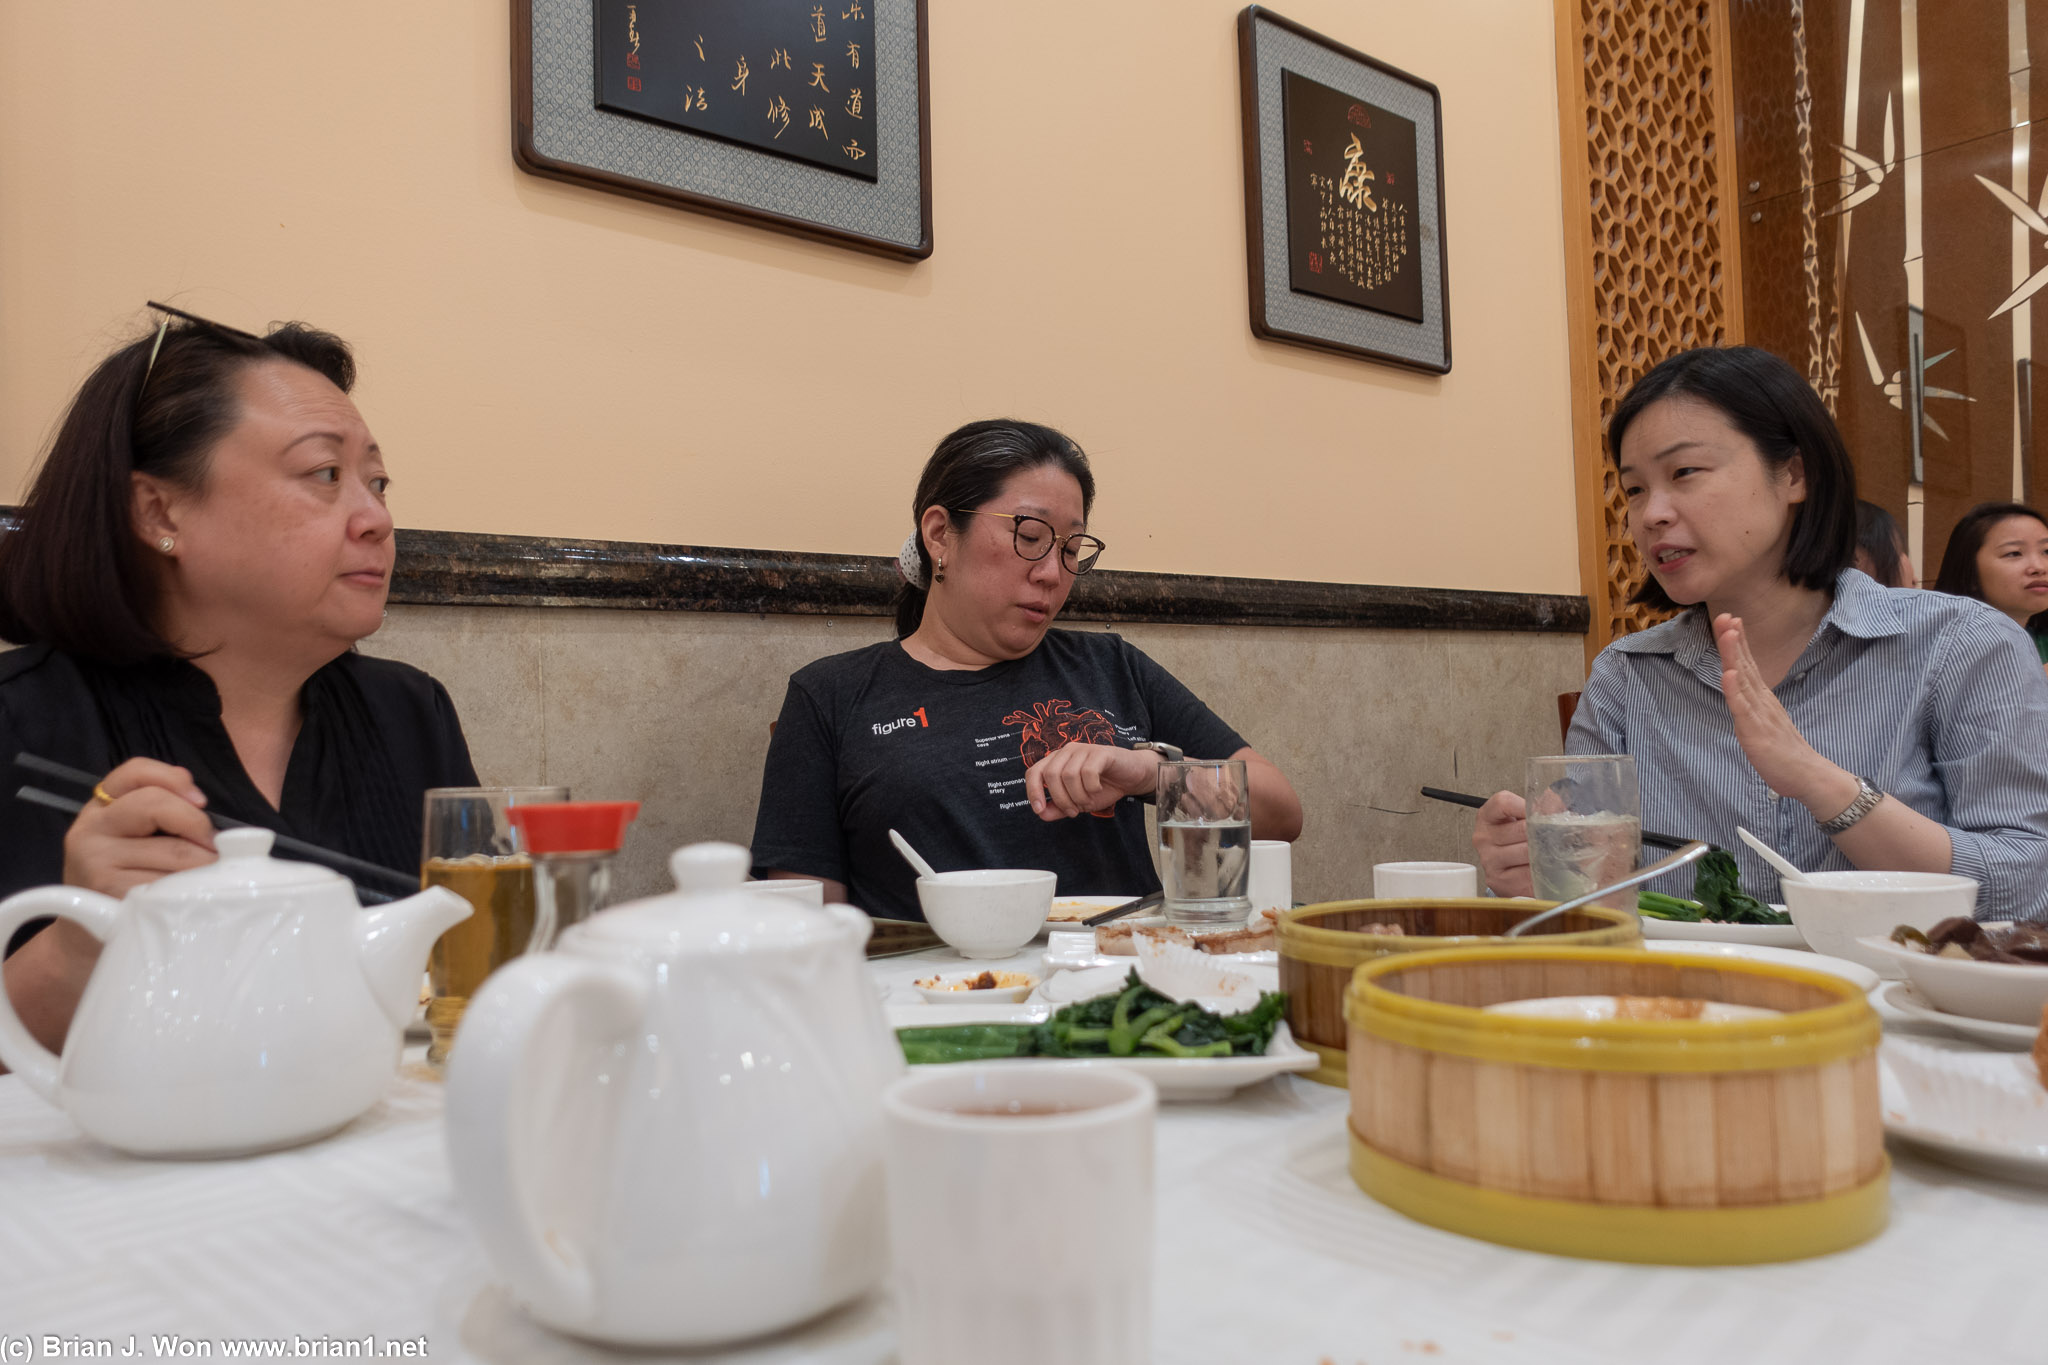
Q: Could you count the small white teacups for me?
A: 4